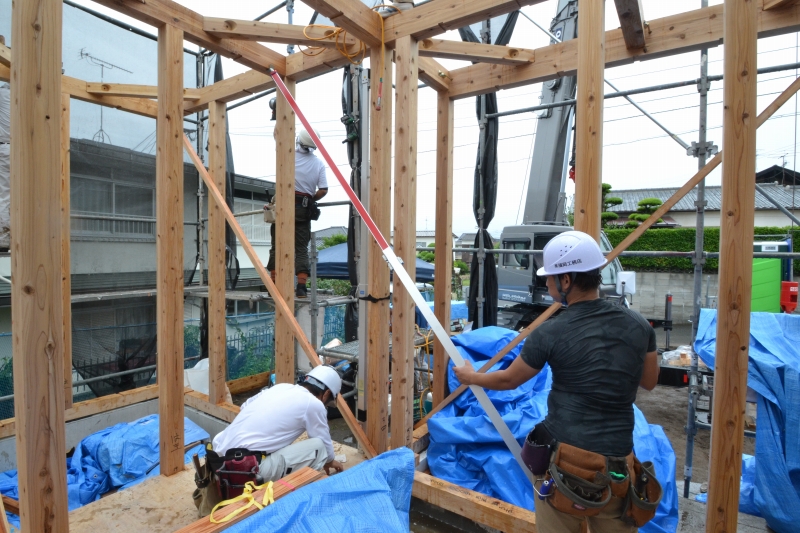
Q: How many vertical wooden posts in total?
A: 10